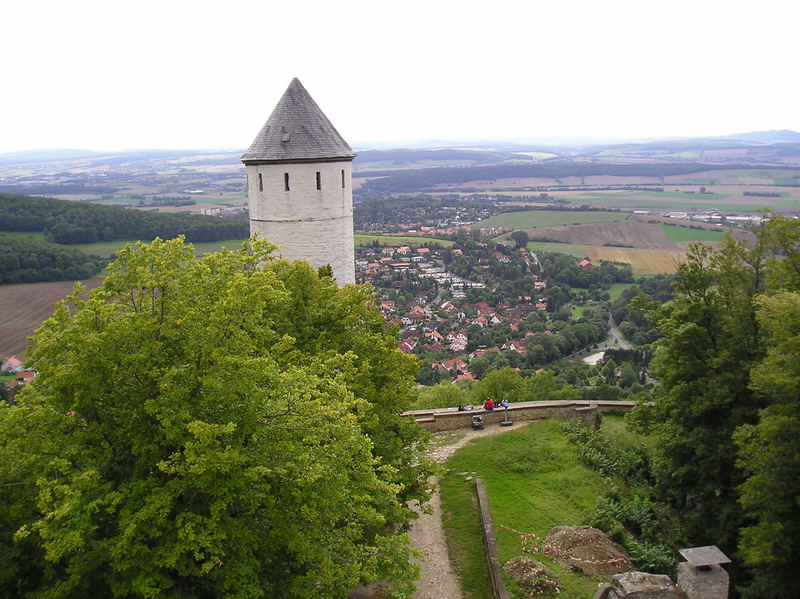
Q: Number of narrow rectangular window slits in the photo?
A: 4